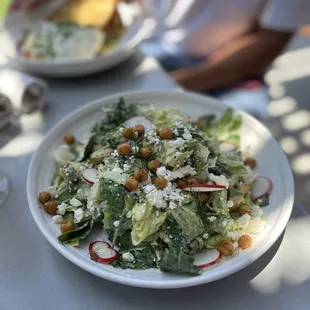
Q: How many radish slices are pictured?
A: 8